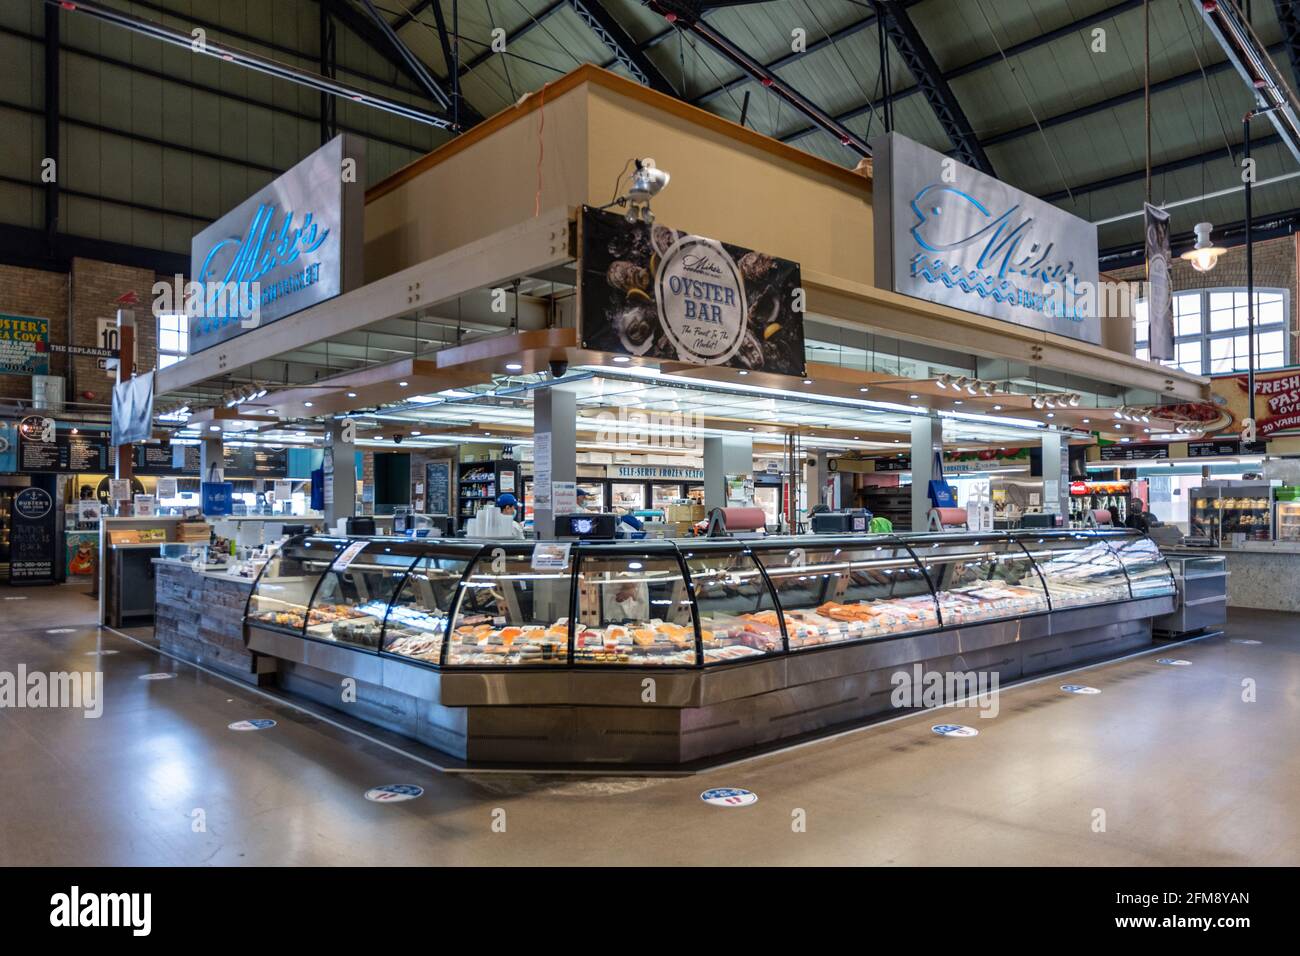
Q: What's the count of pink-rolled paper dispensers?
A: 3